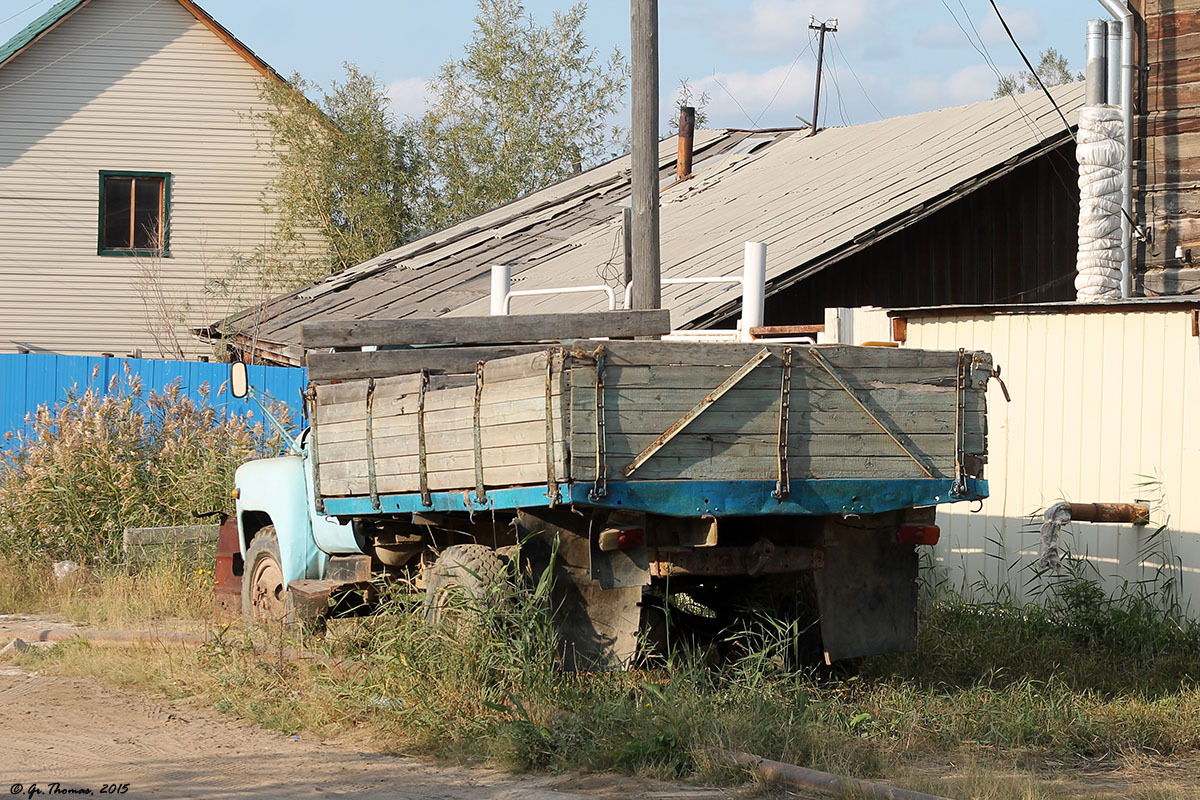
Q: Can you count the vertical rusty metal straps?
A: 8